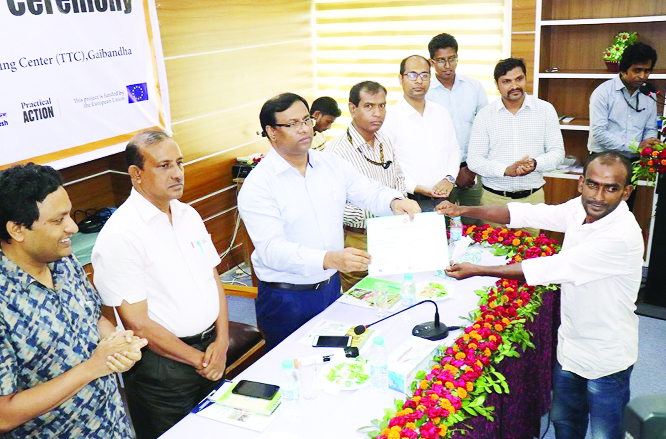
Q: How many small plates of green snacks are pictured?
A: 2